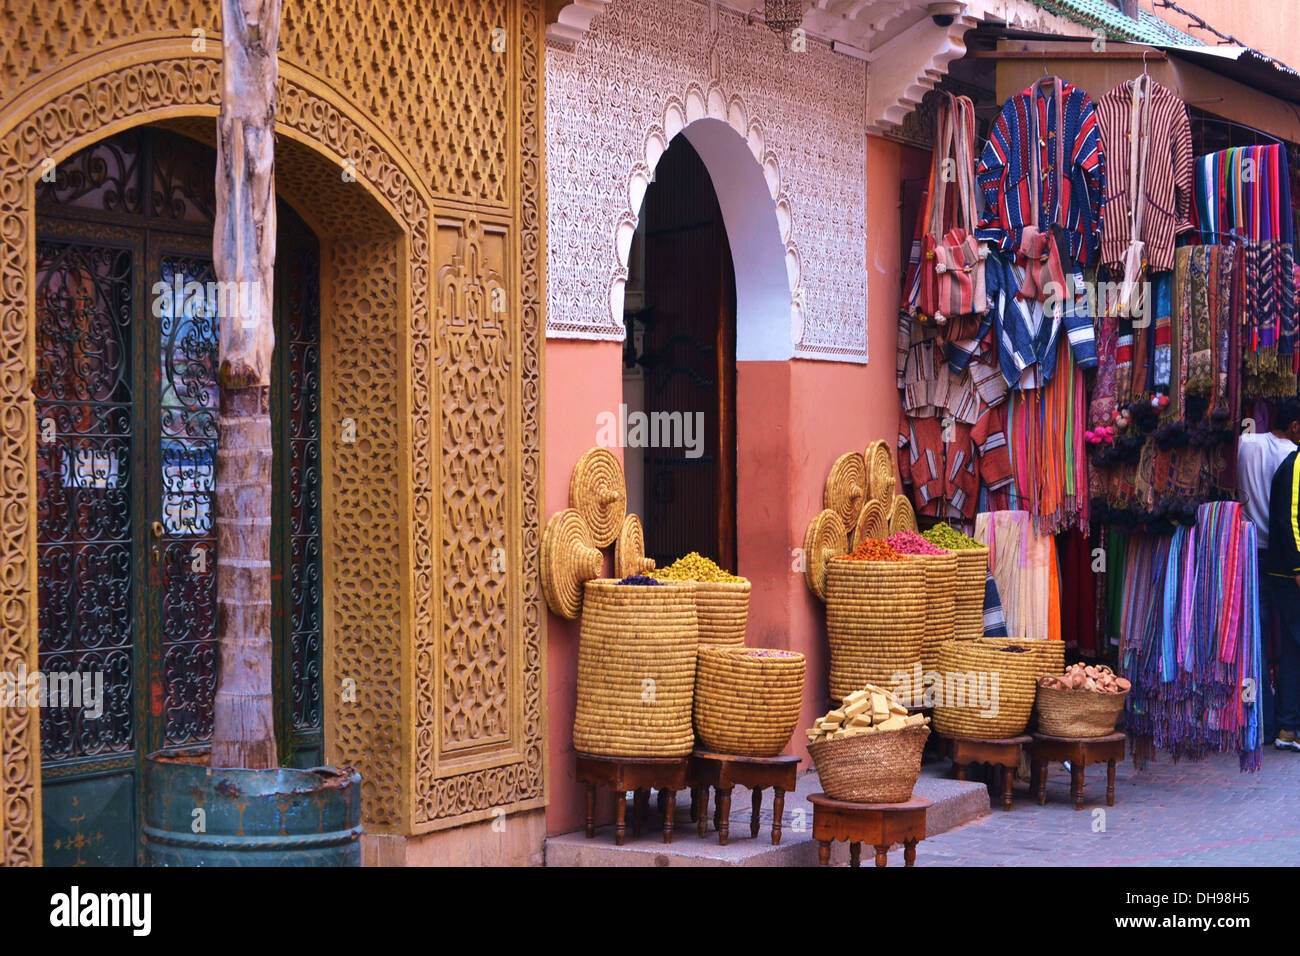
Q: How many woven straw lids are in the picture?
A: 8